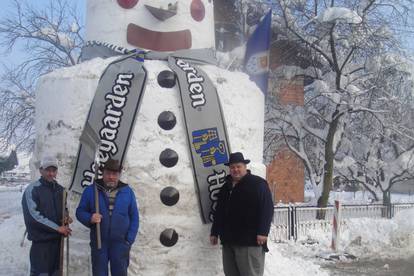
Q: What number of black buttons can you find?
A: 5